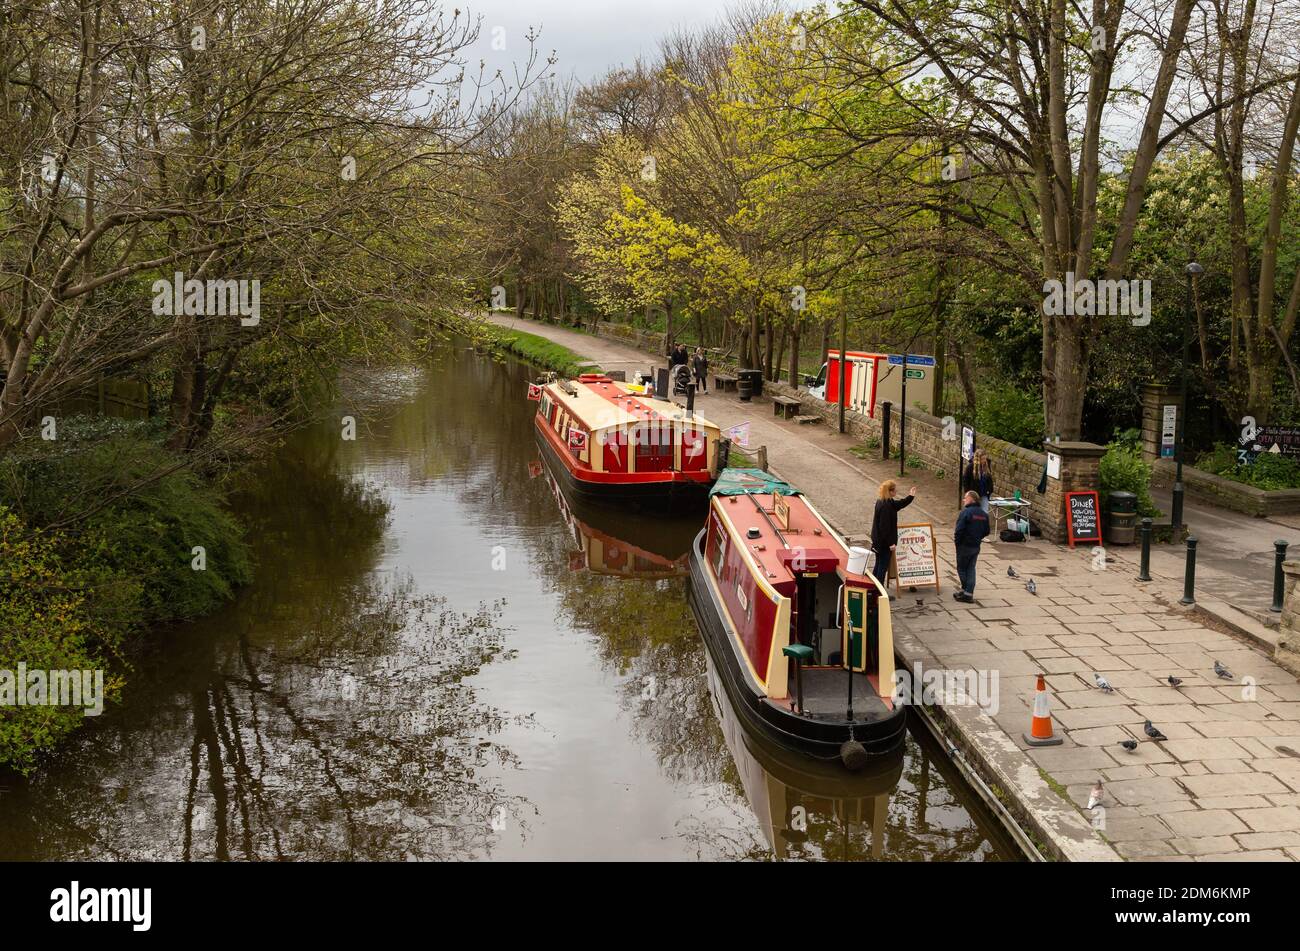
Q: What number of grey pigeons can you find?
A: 7